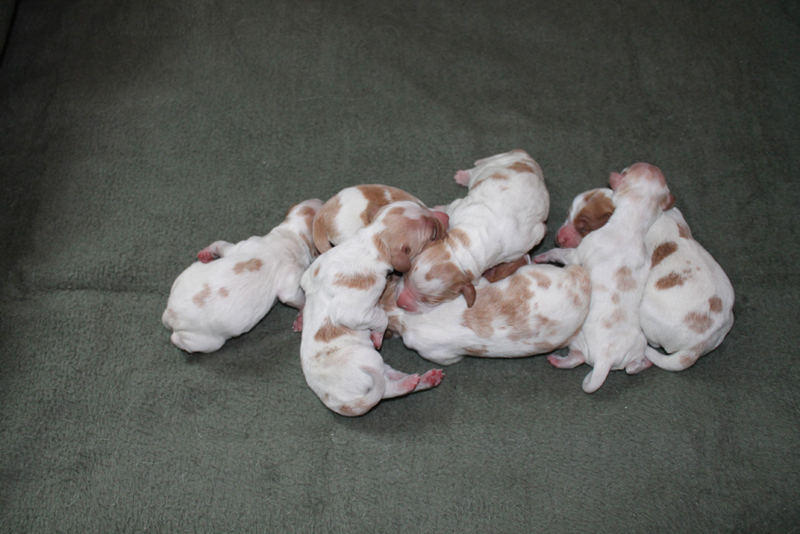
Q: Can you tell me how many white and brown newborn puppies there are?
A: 7